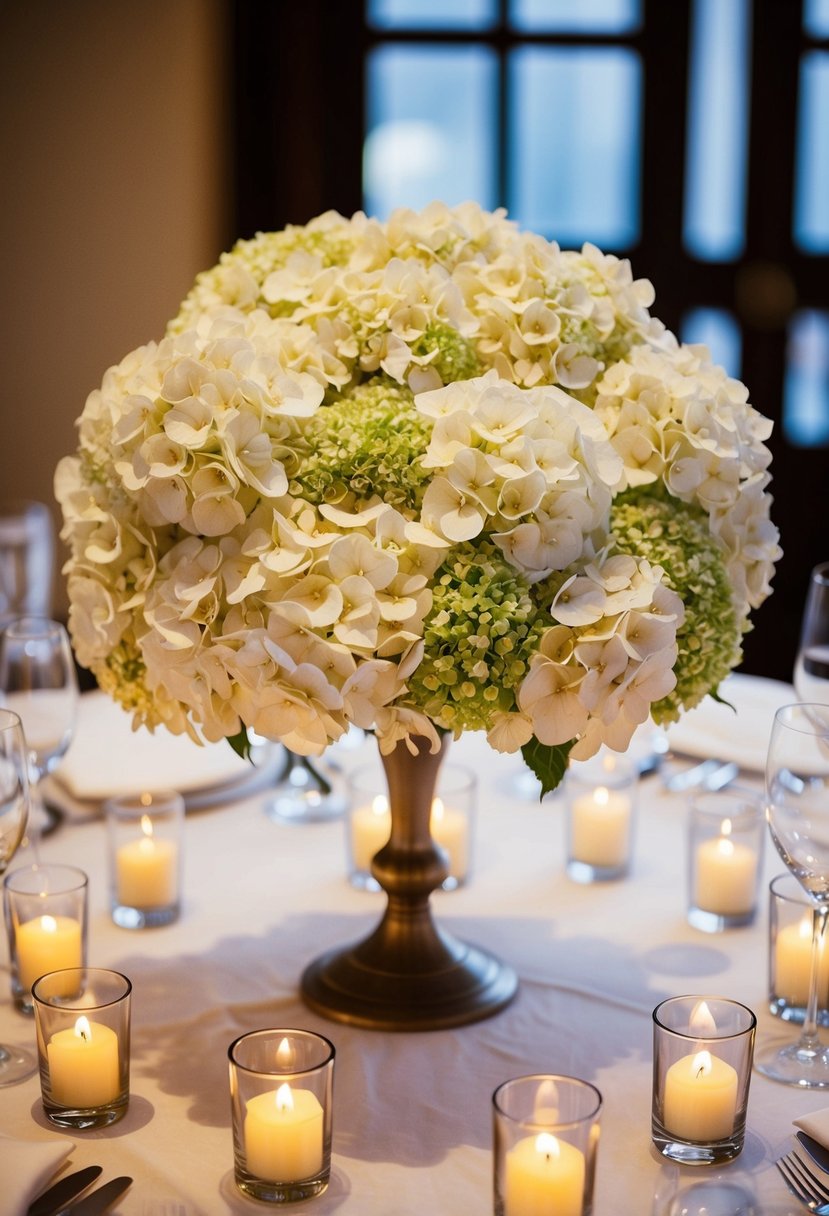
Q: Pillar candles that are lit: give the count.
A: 11